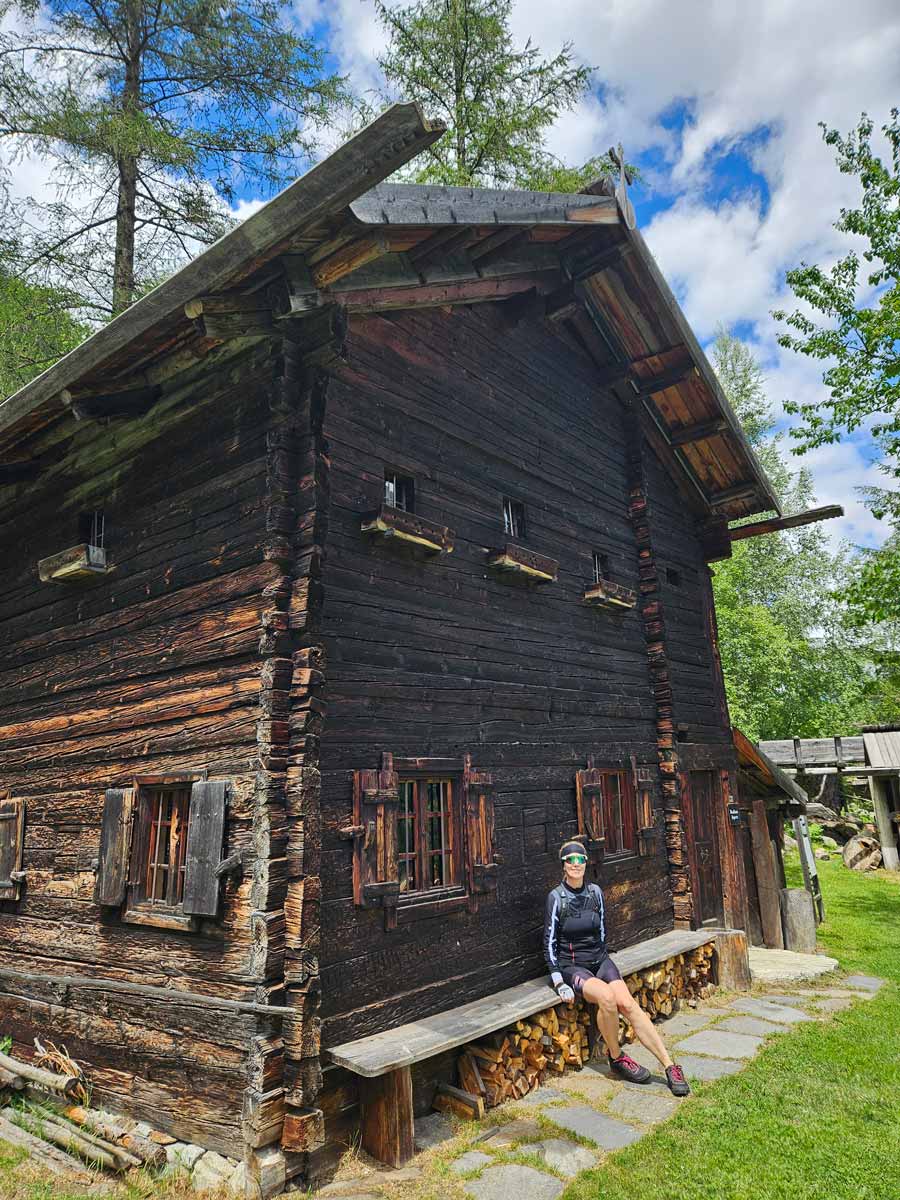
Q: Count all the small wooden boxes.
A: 4